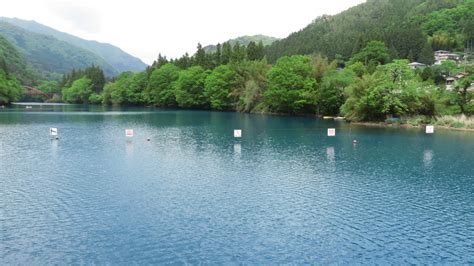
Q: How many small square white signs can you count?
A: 5